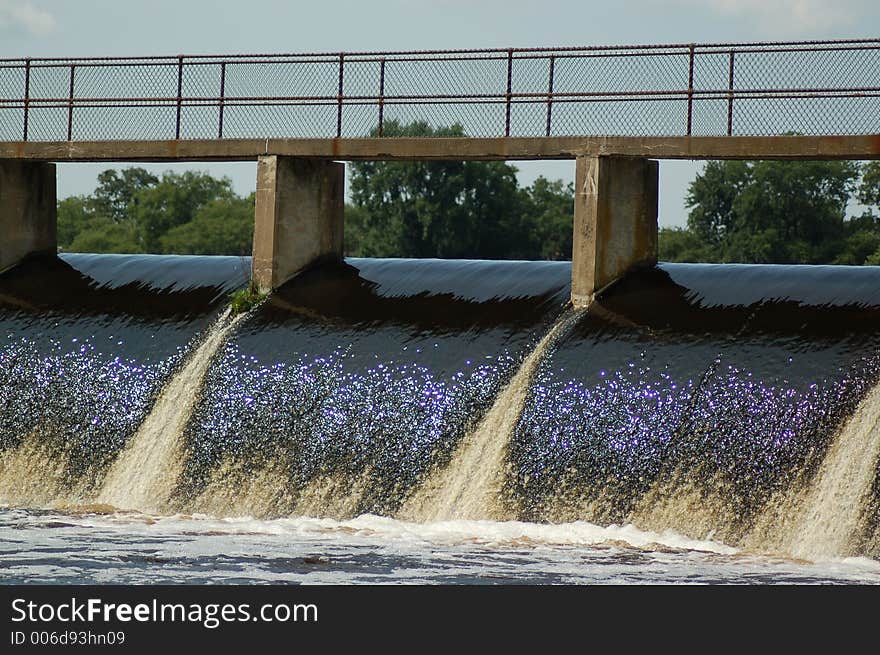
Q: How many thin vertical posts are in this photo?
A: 10